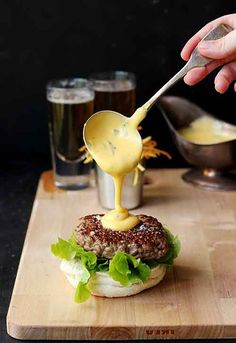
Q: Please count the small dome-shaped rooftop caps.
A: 0